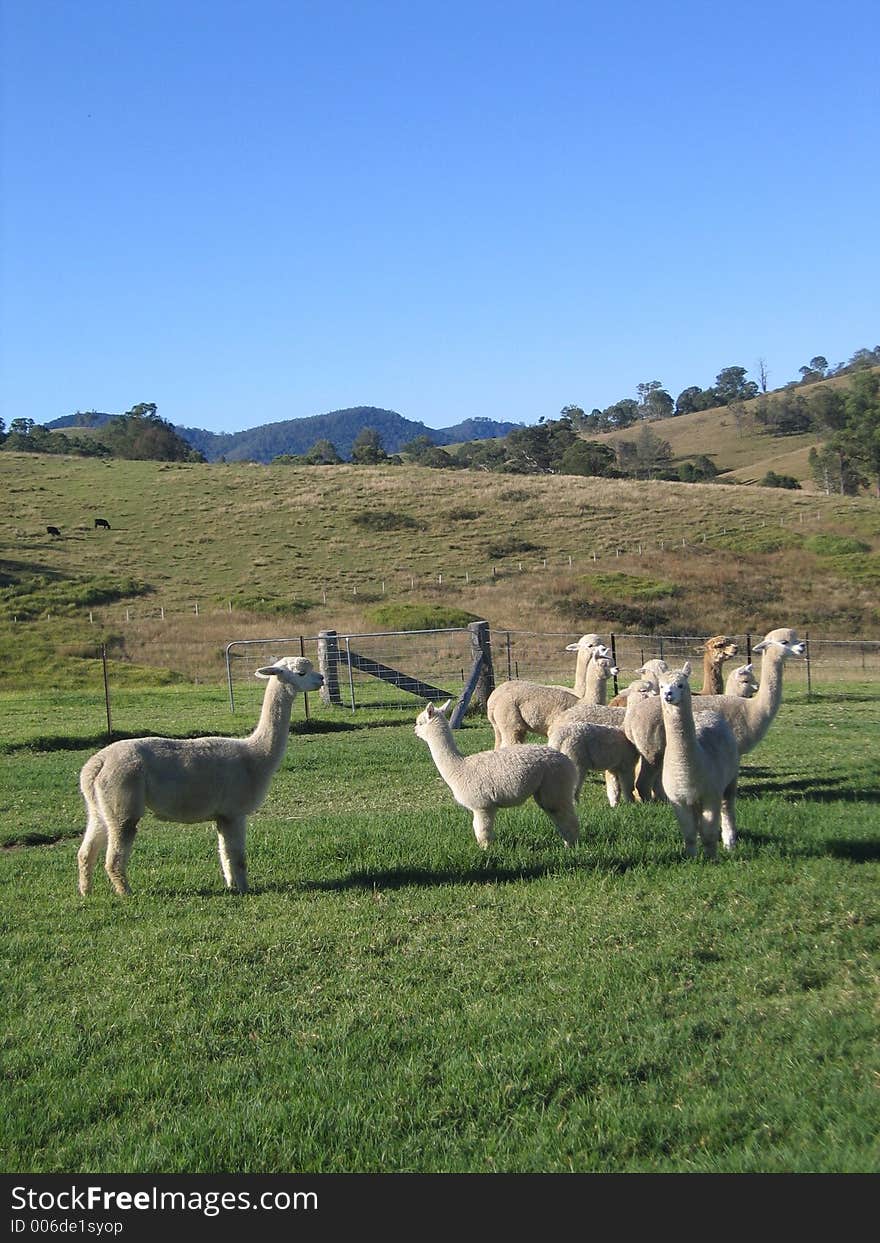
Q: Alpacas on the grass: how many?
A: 10